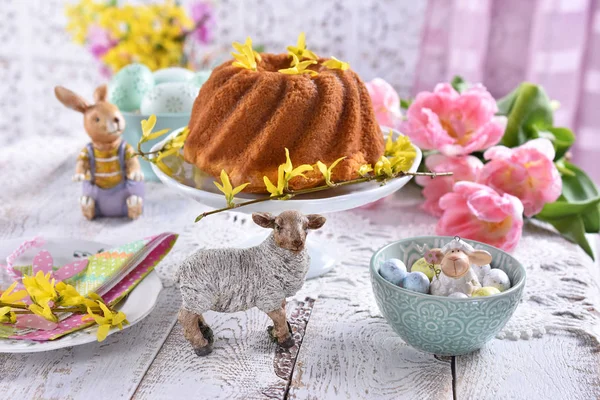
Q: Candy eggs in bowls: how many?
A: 7